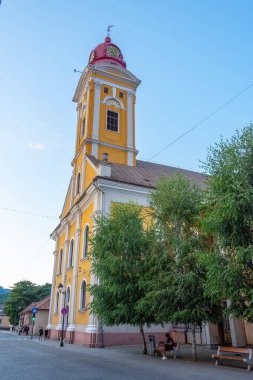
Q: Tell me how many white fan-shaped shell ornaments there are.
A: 1